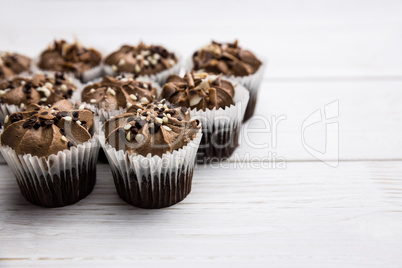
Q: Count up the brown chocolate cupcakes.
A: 9